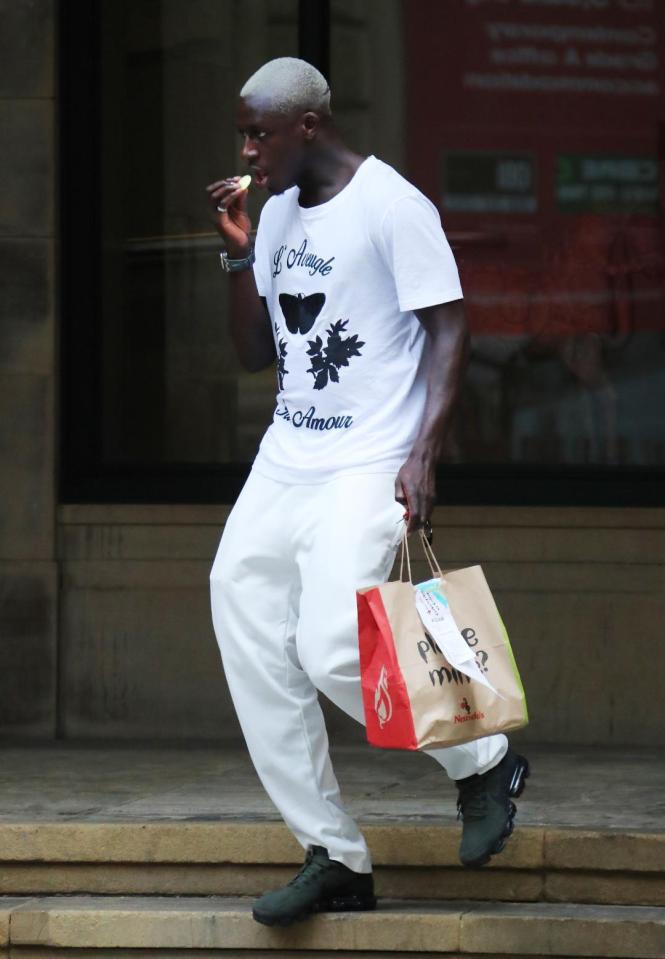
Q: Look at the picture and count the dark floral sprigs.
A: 2